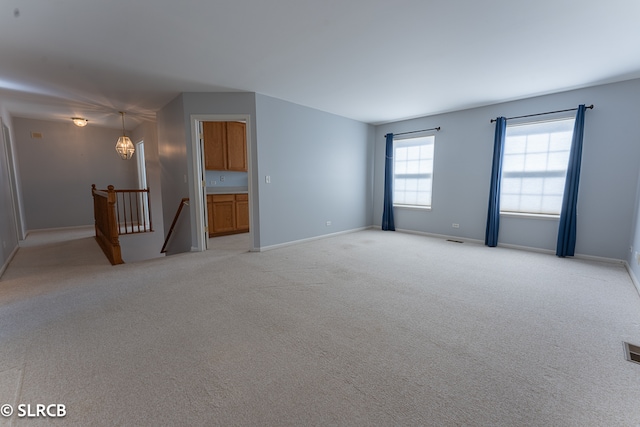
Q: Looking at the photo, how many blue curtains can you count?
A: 3